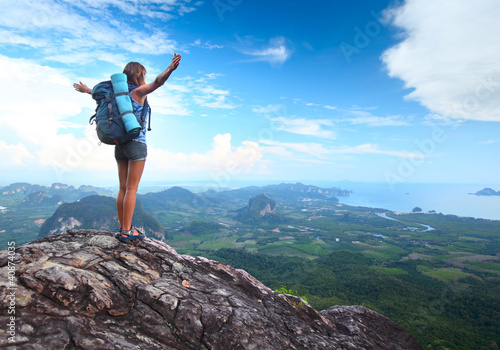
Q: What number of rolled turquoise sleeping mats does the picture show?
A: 1